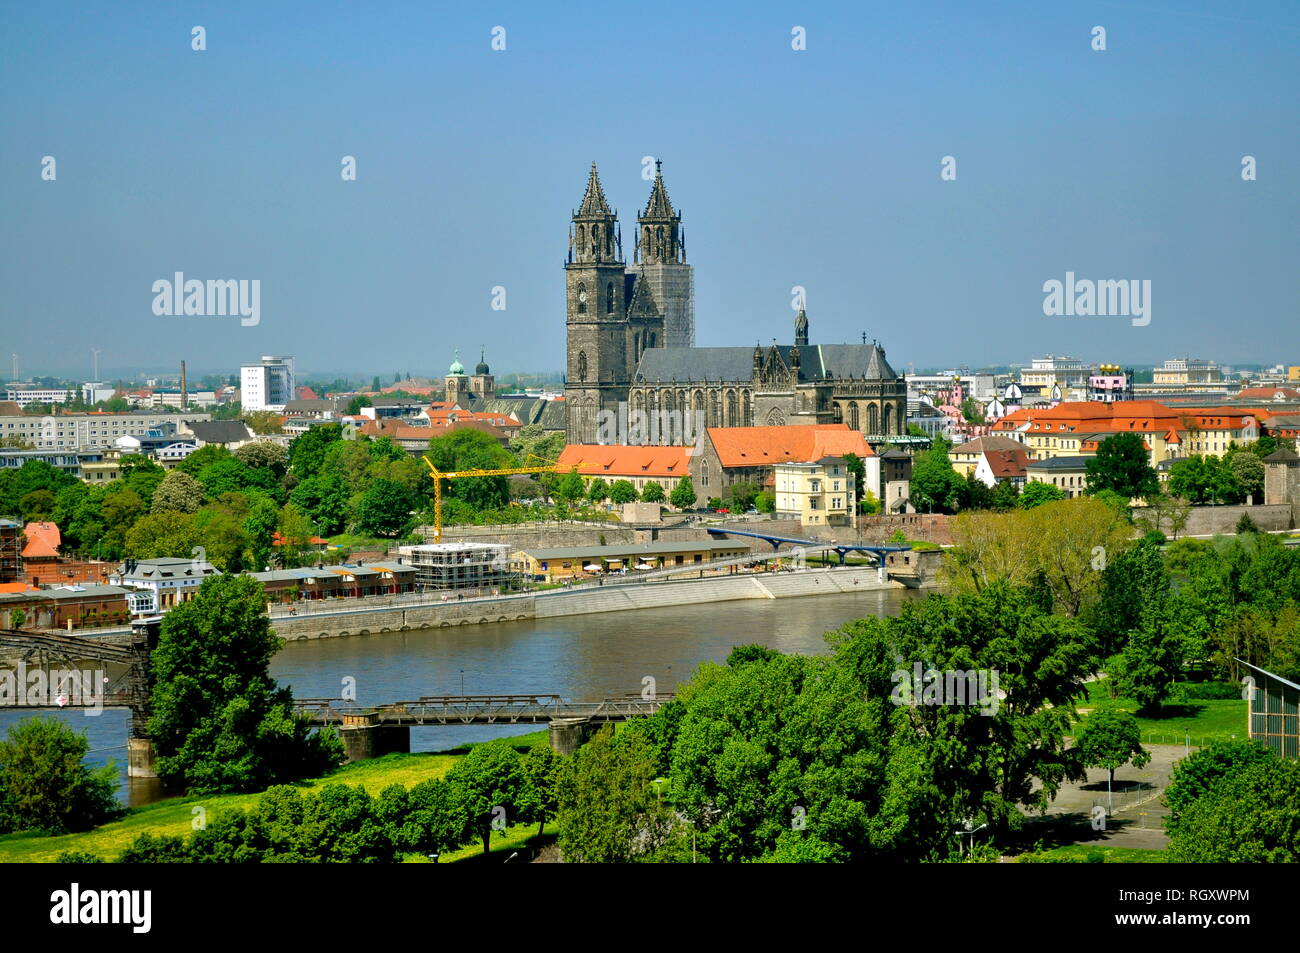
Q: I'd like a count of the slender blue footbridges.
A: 1